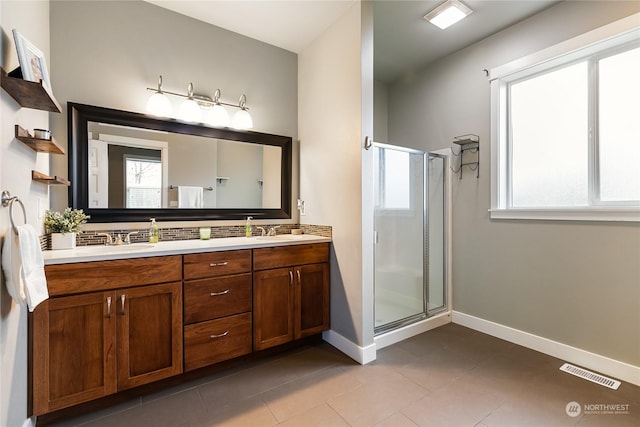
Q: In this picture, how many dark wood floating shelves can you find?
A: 3